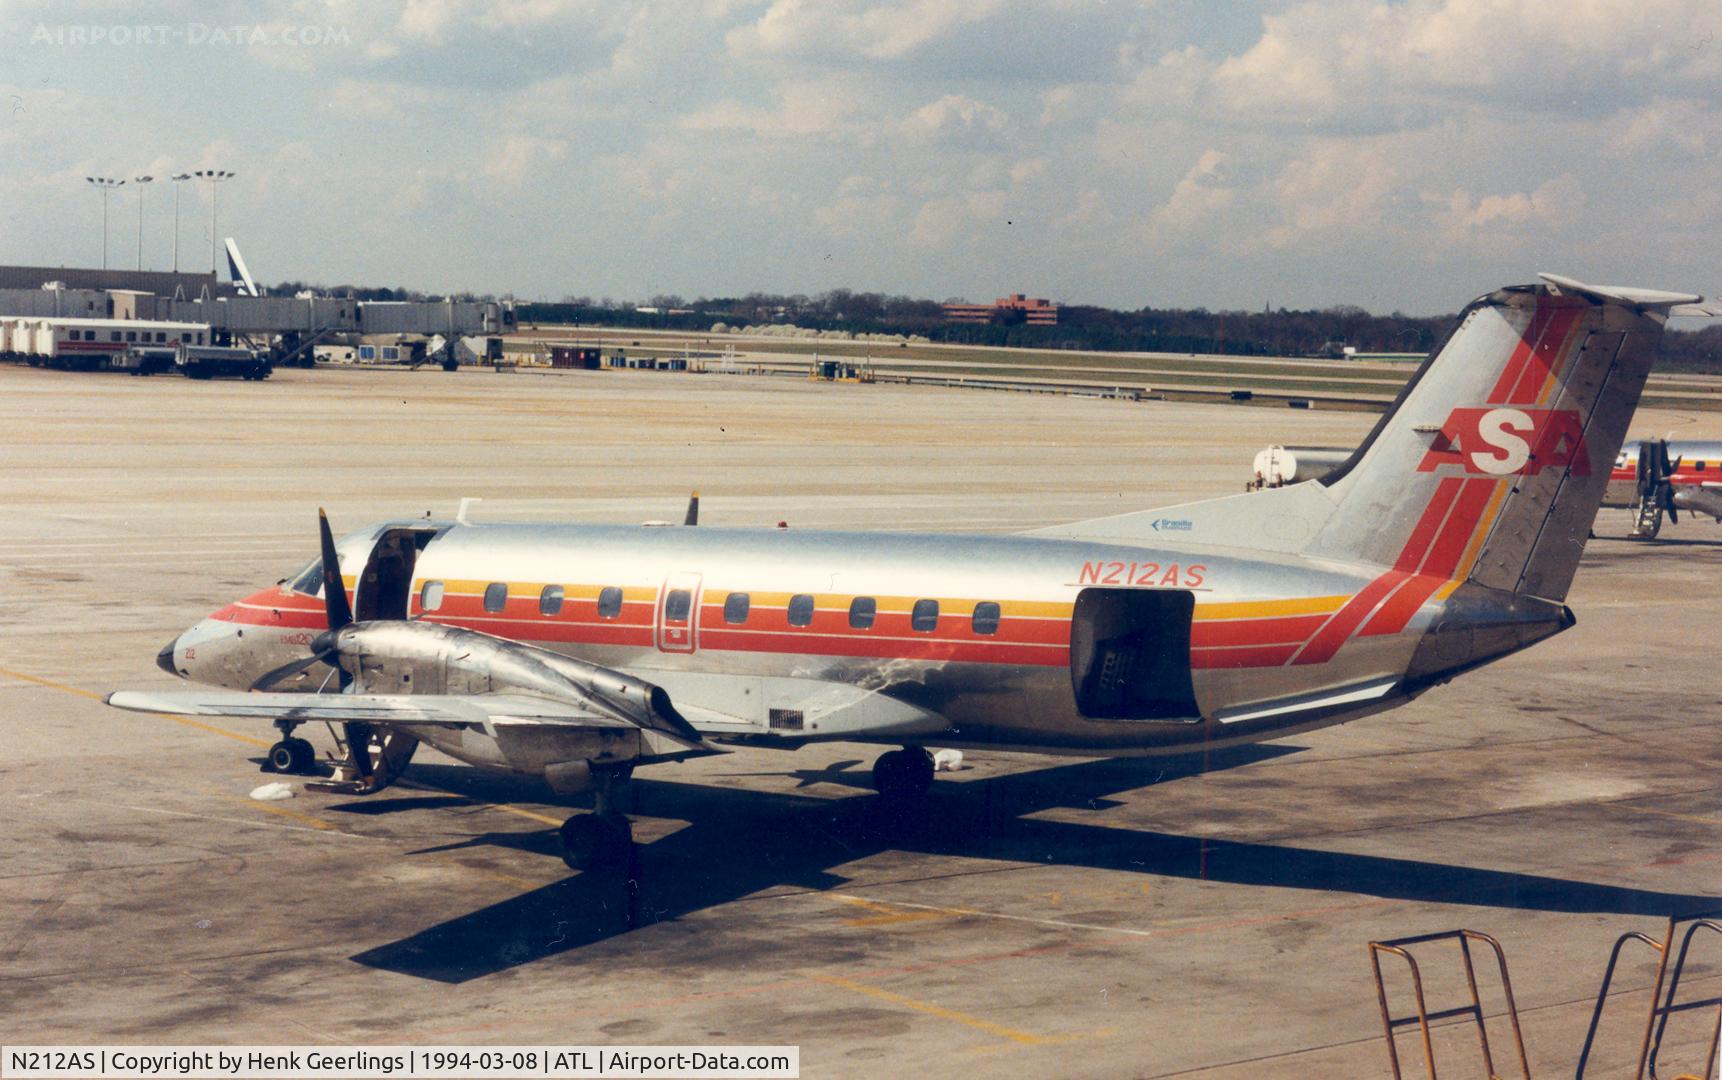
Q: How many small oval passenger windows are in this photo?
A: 10